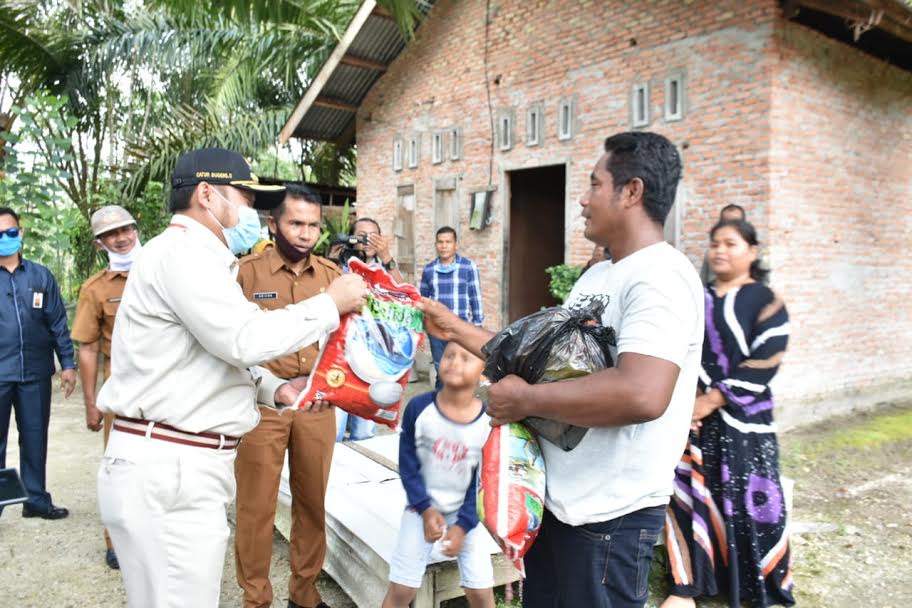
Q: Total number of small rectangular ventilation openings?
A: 9